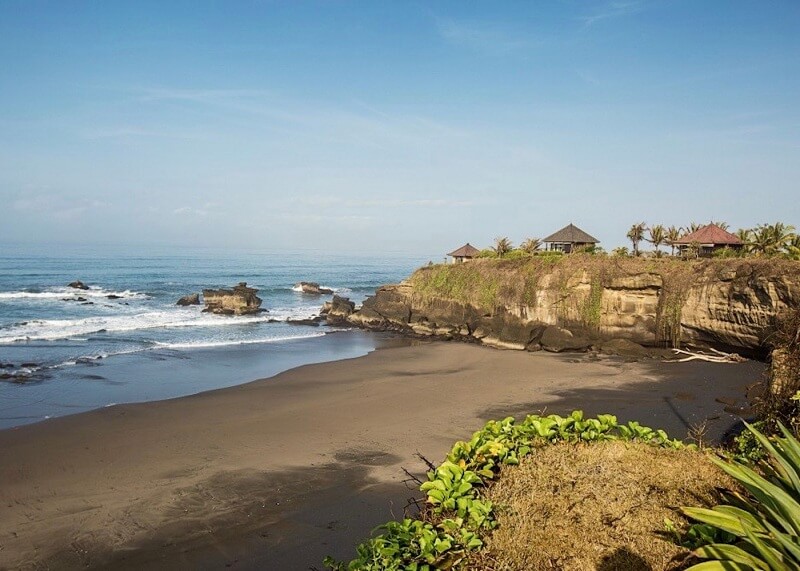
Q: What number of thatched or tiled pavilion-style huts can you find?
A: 3